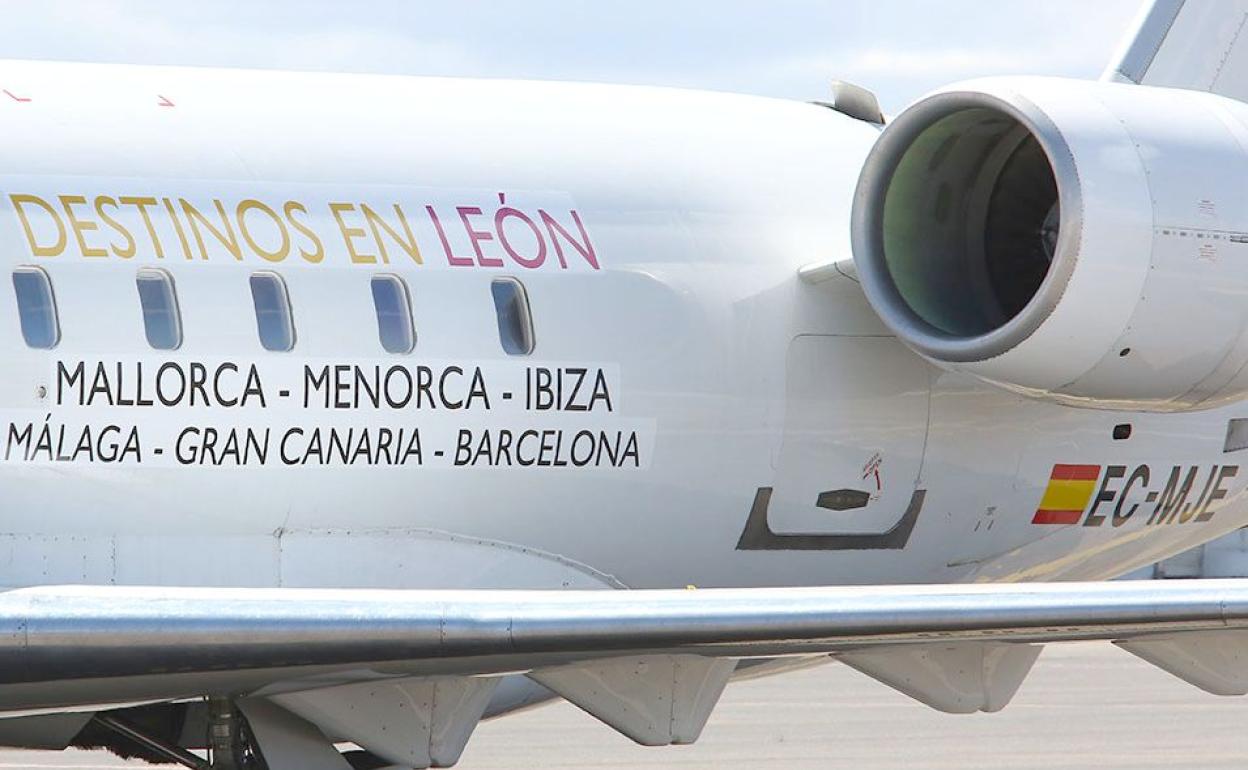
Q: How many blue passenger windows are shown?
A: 5